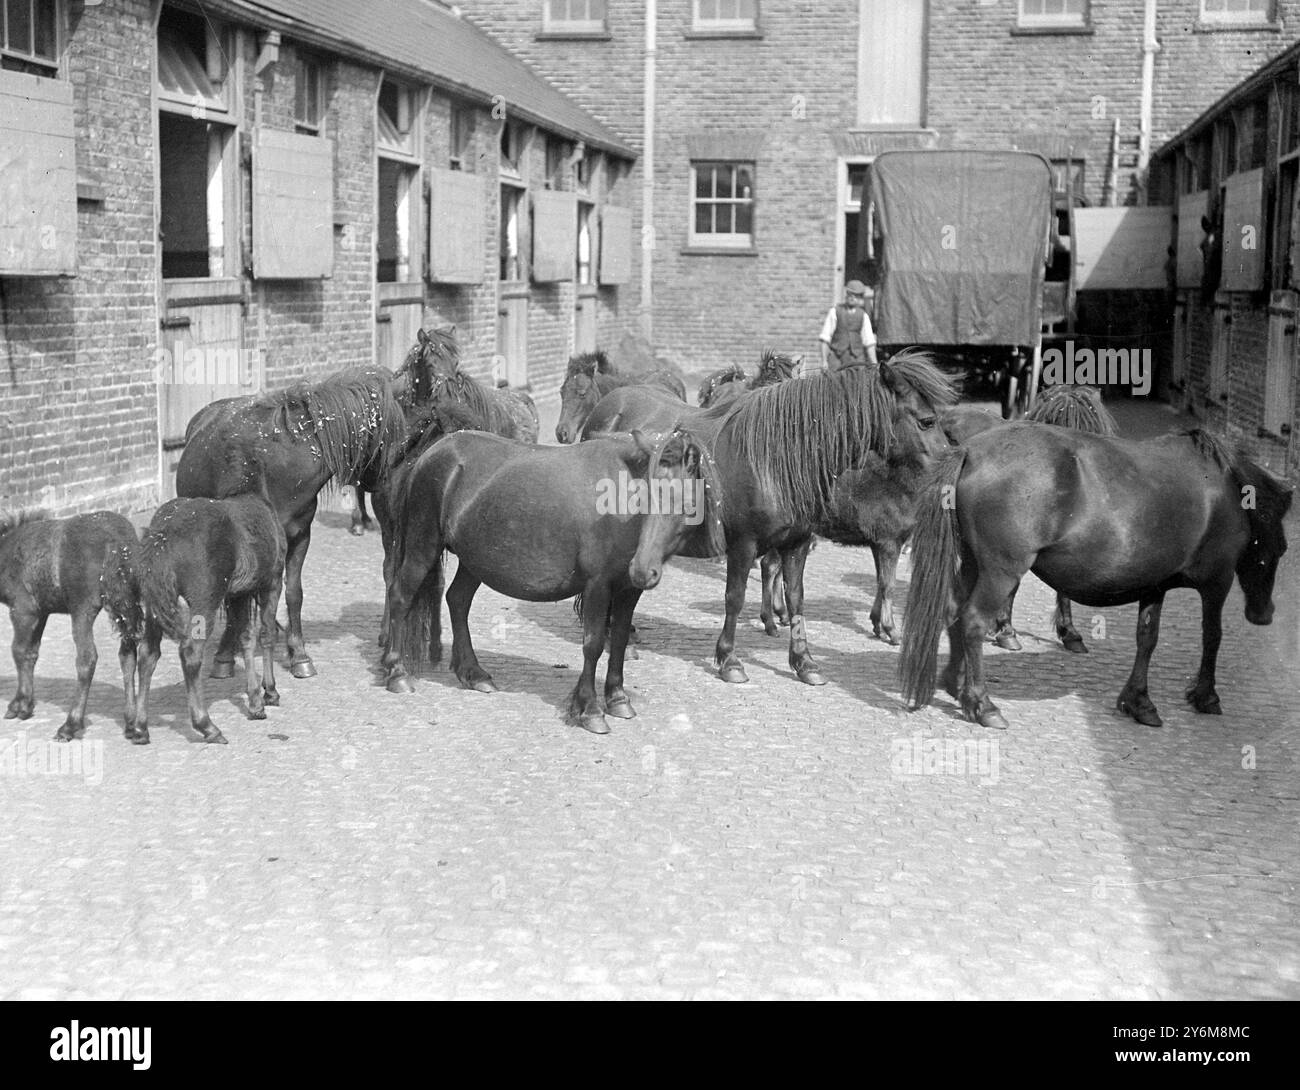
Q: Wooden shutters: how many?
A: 8